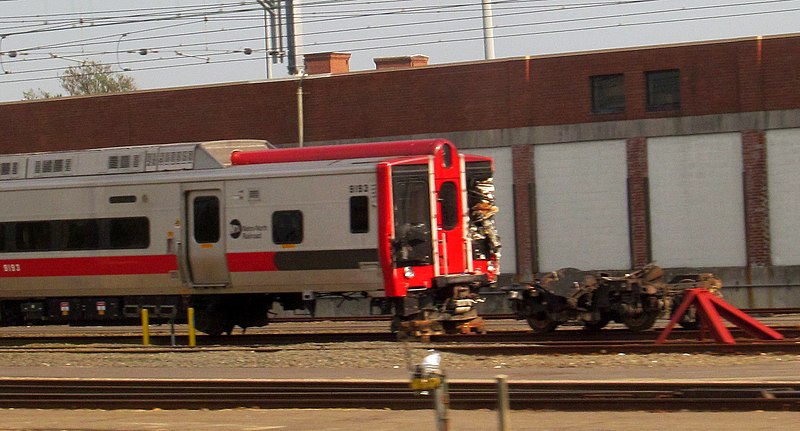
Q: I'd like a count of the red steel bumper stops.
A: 1